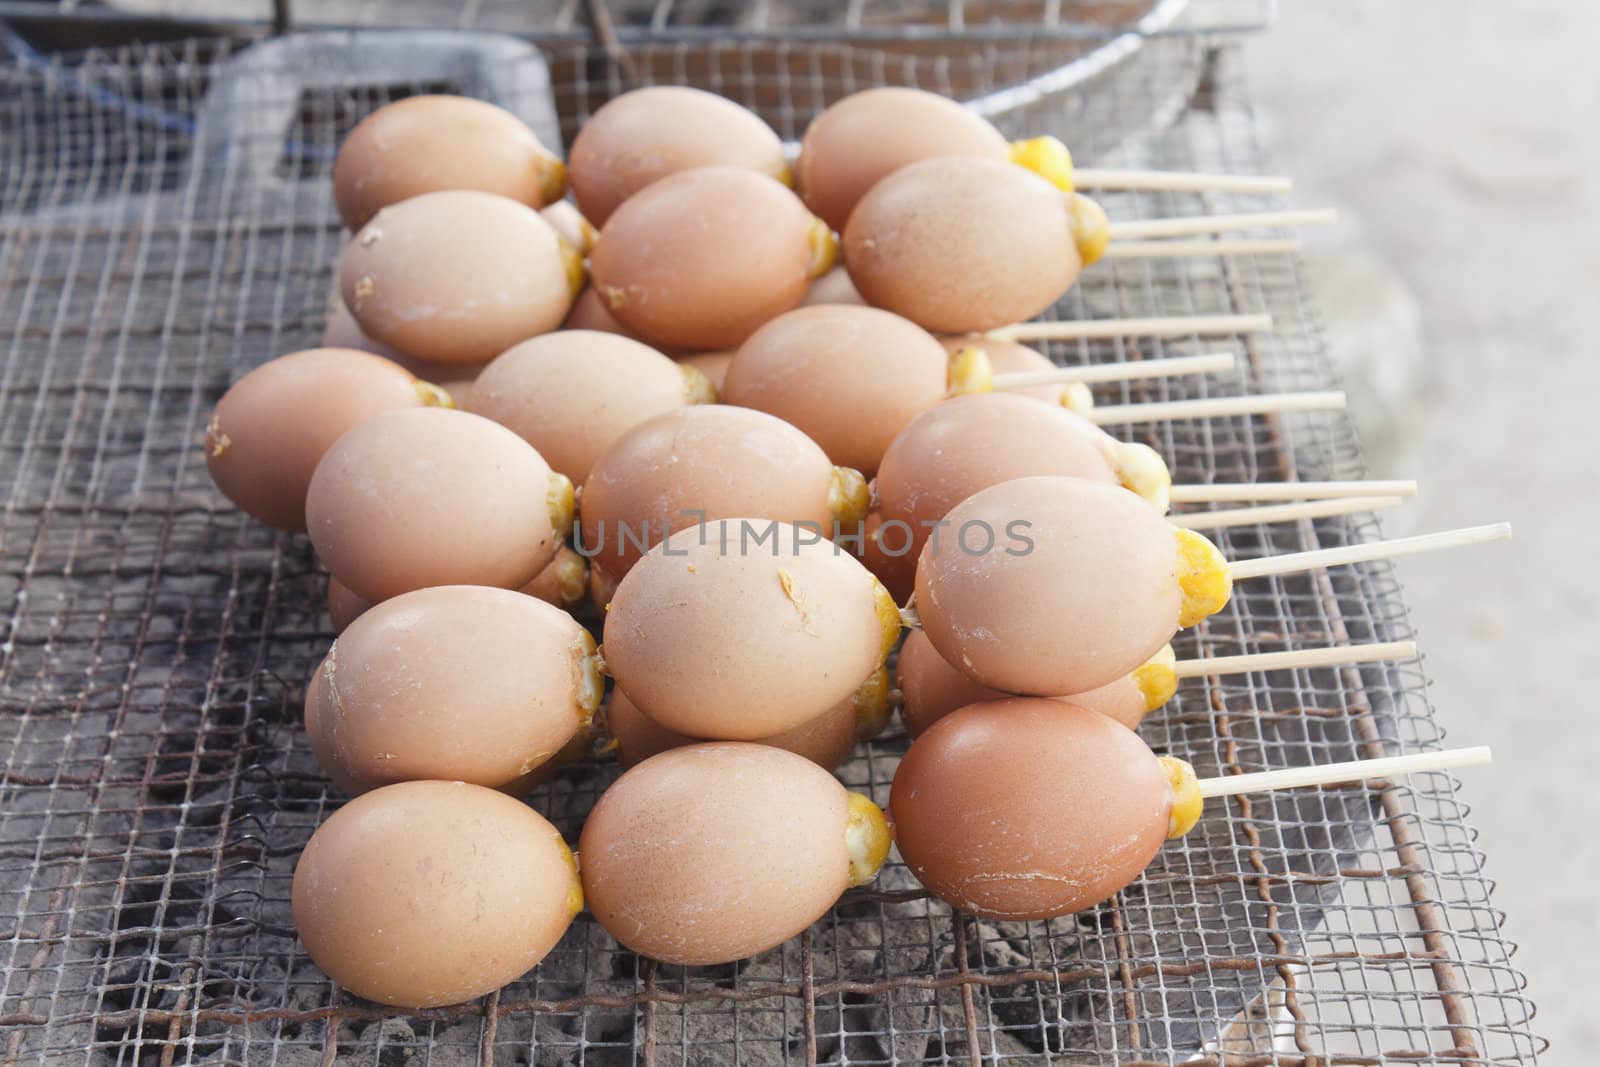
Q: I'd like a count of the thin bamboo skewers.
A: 11